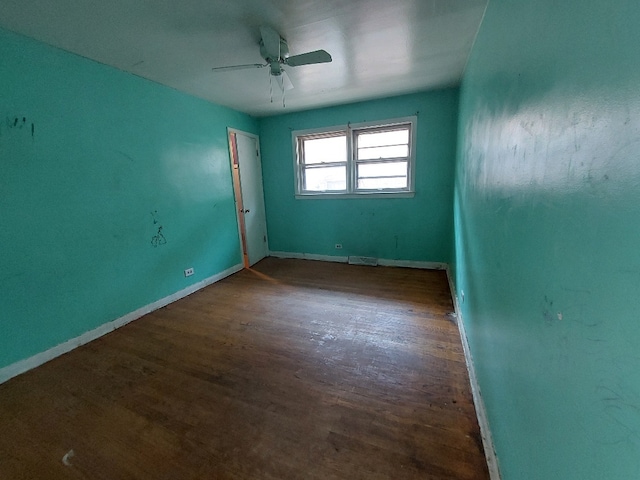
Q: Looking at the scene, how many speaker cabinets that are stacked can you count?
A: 0